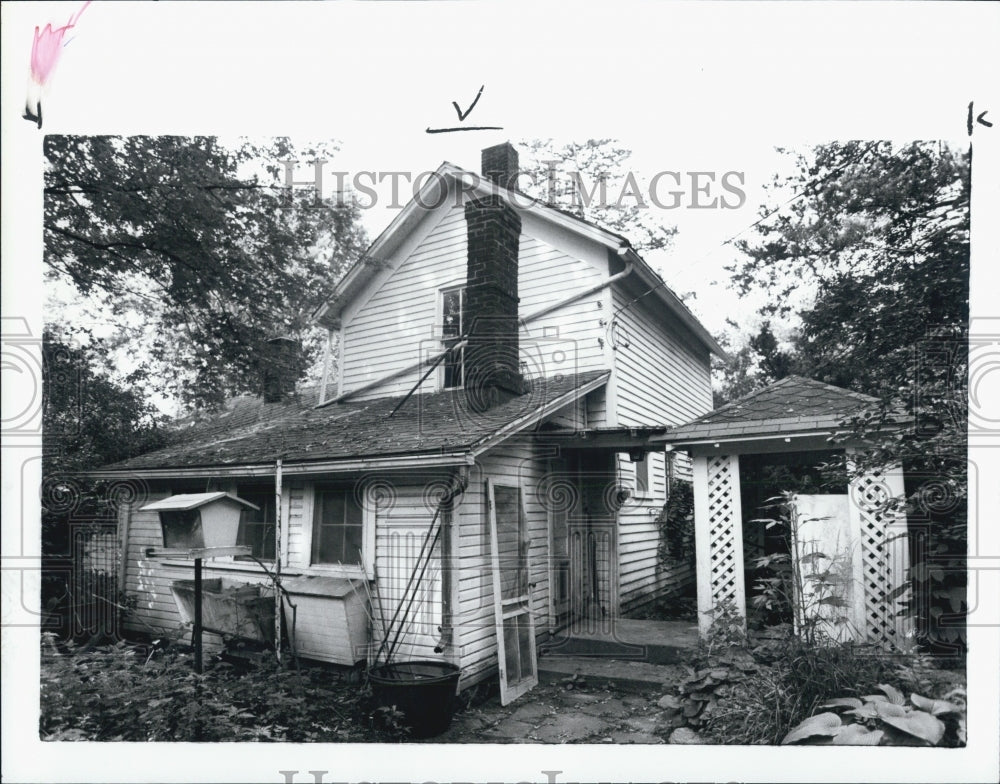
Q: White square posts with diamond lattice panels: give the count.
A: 2